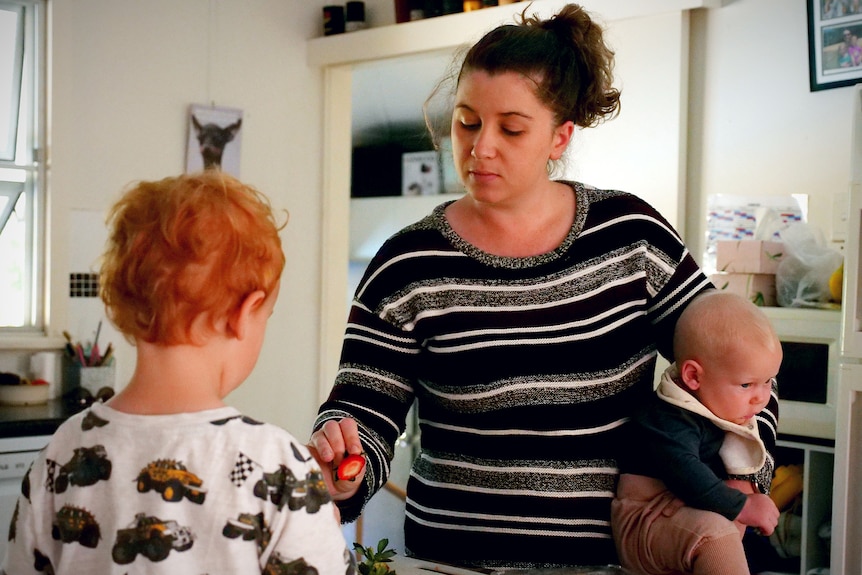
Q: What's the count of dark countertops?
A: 1